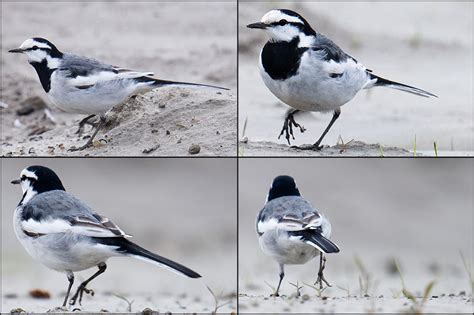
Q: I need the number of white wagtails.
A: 4